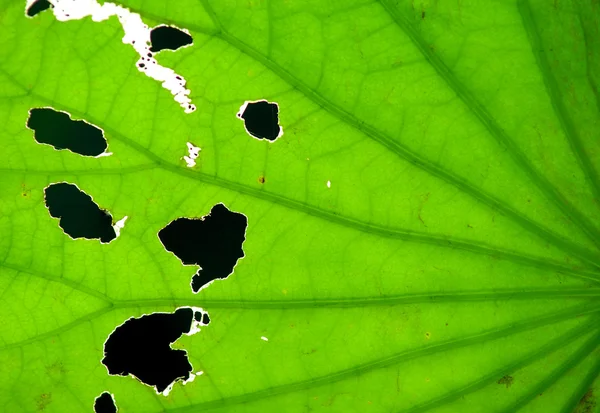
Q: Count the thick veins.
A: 9